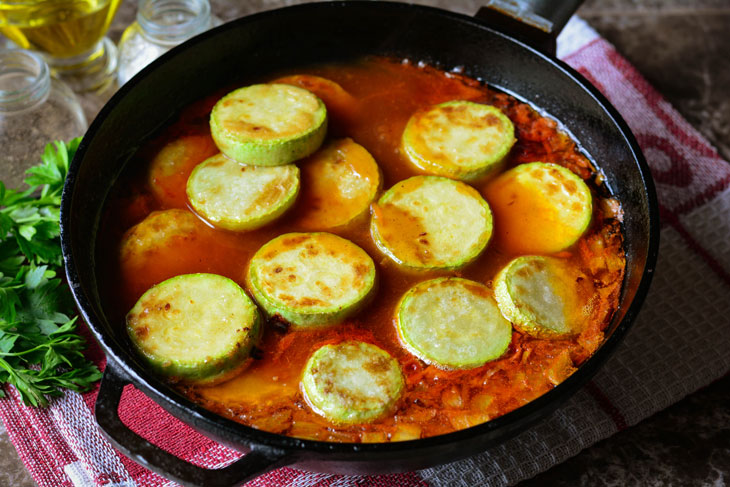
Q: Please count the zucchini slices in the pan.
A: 14